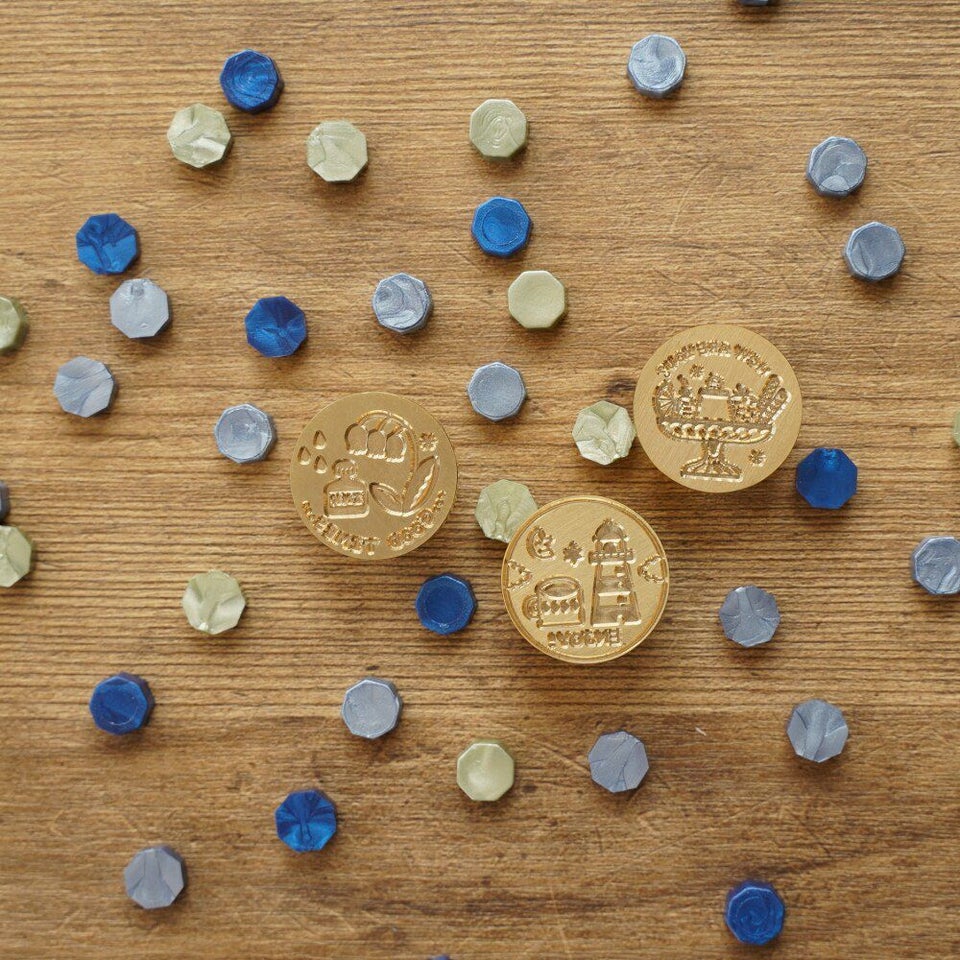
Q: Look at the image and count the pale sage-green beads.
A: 11